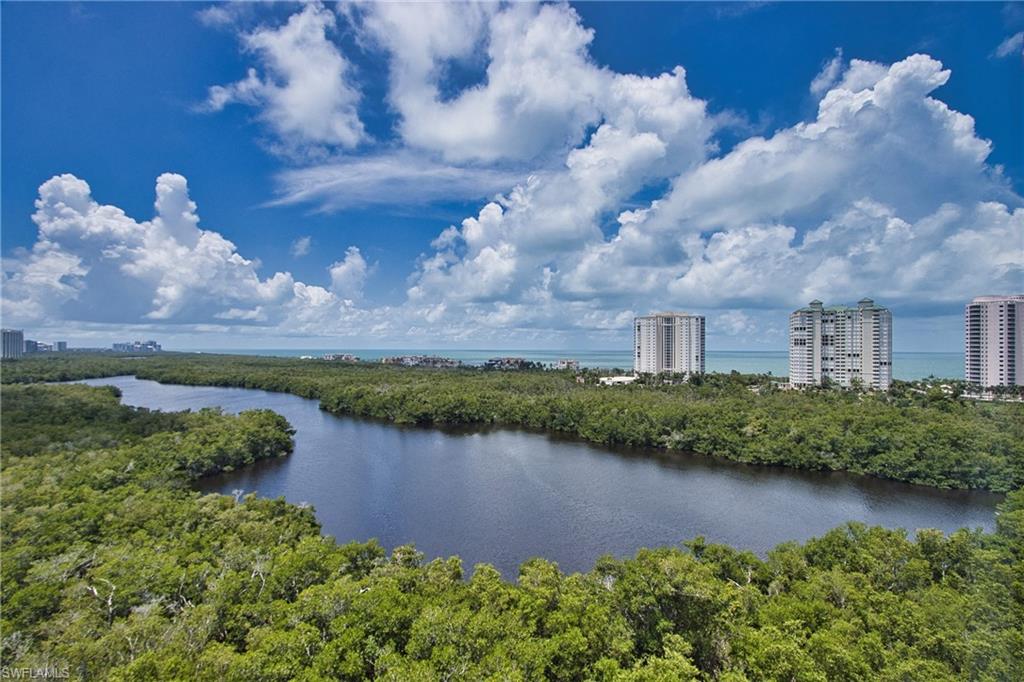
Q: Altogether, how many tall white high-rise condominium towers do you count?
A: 3